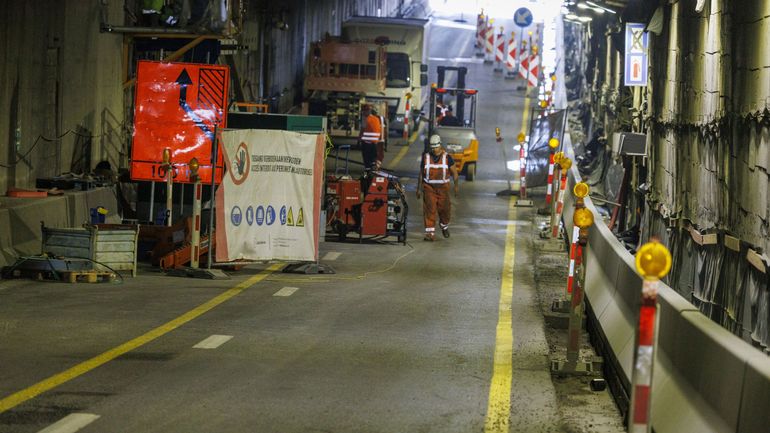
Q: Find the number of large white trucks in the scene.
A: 1